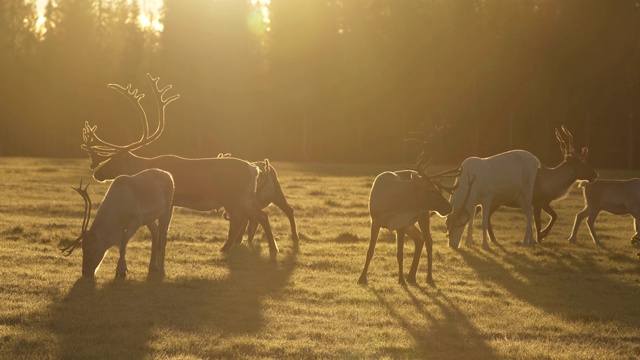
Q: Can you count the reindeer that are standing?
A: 7